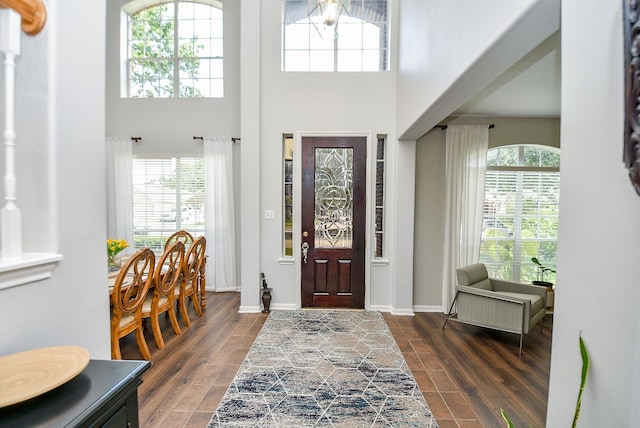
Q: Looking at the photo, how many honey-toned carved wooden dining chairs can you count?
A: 4